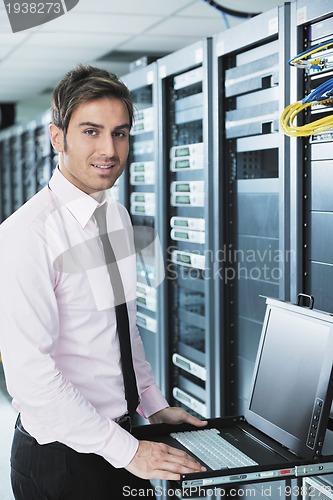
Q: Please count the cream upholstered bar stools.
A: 0